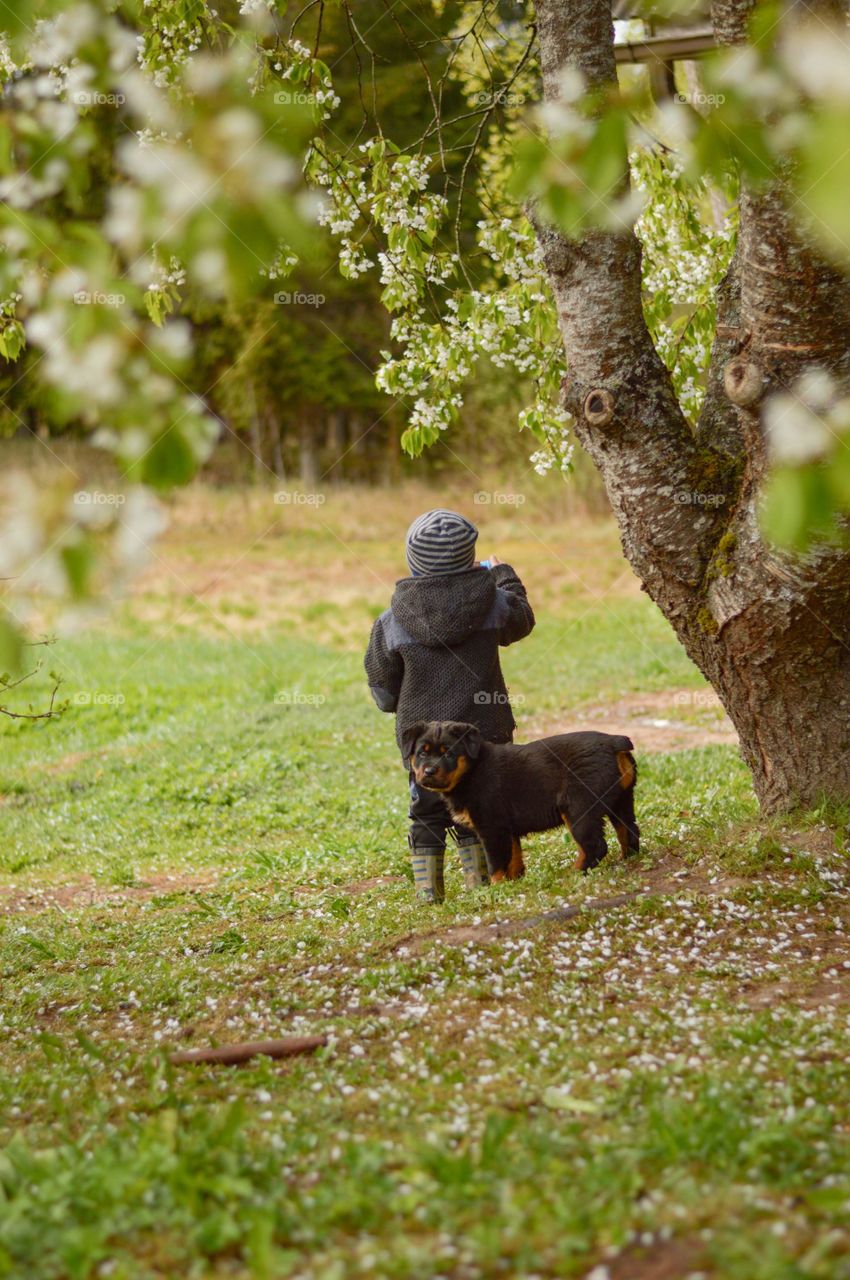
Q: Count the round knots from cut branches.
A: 2